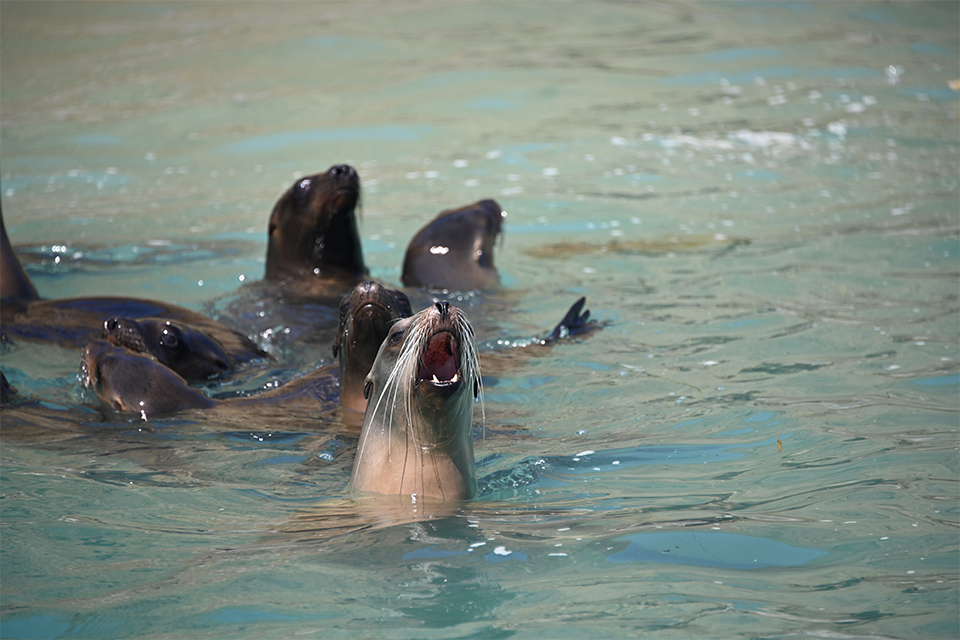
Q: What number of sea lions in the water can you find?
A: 7